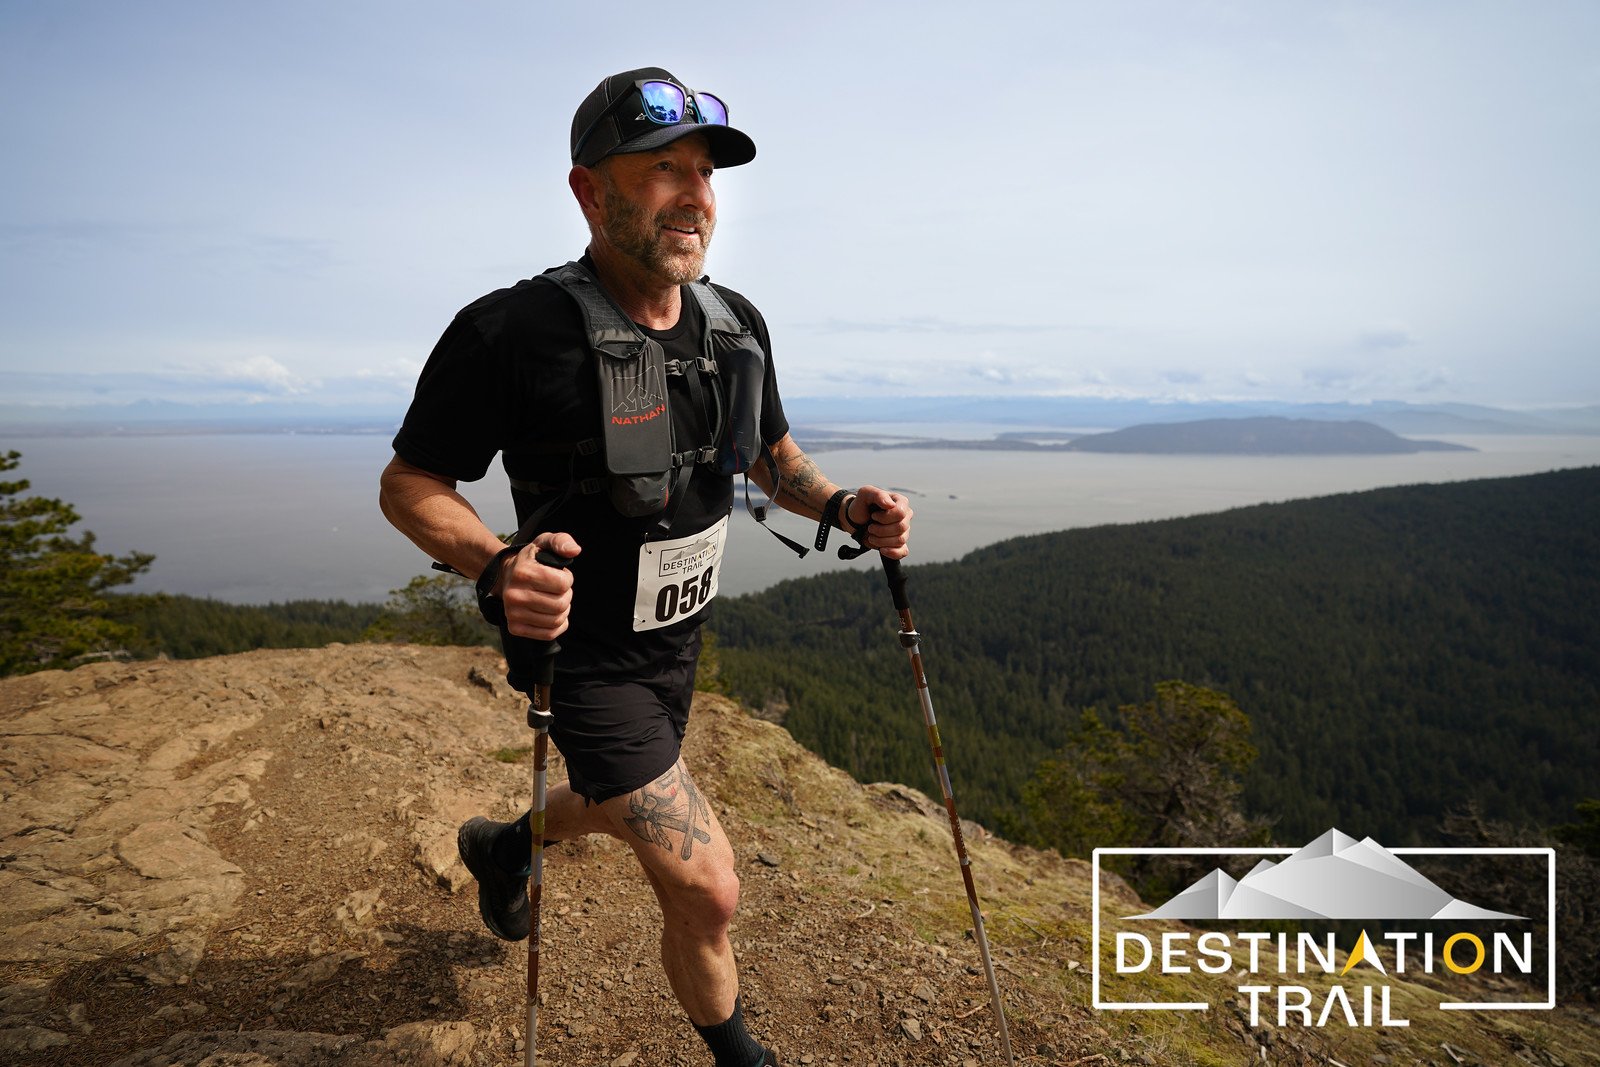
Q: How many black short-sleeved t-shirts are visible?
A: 1